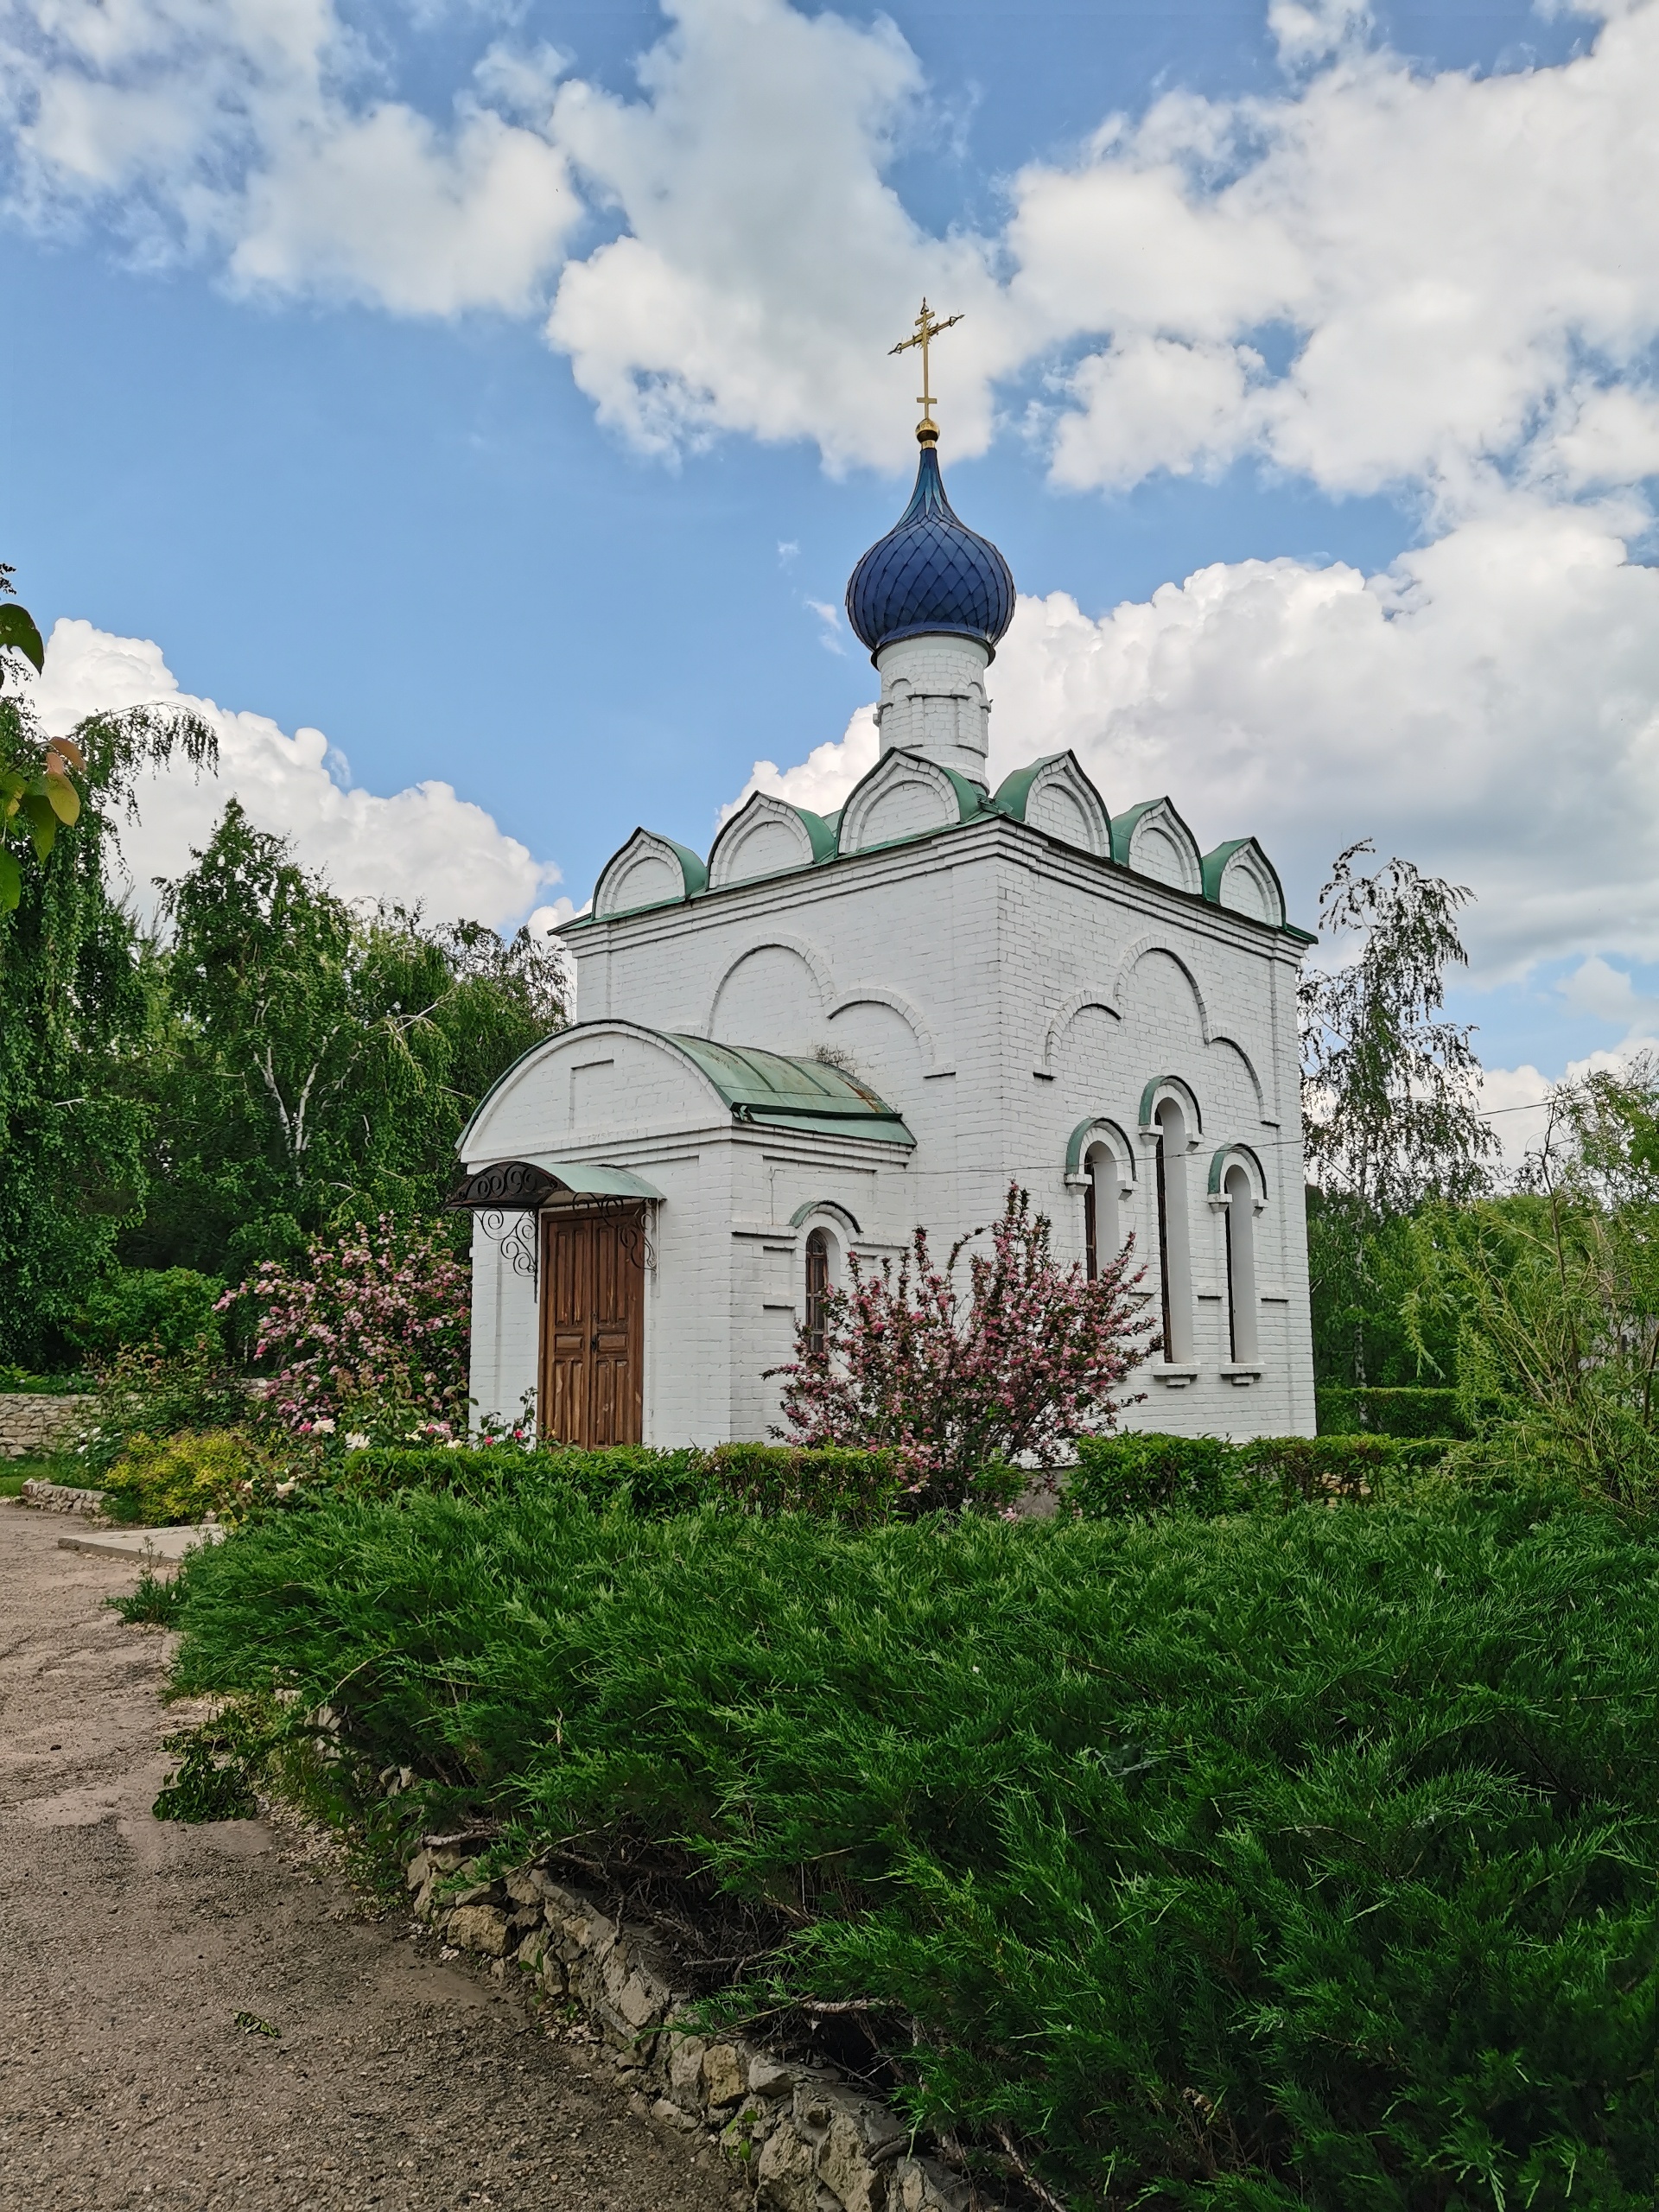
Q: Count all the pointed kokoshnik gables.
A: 6